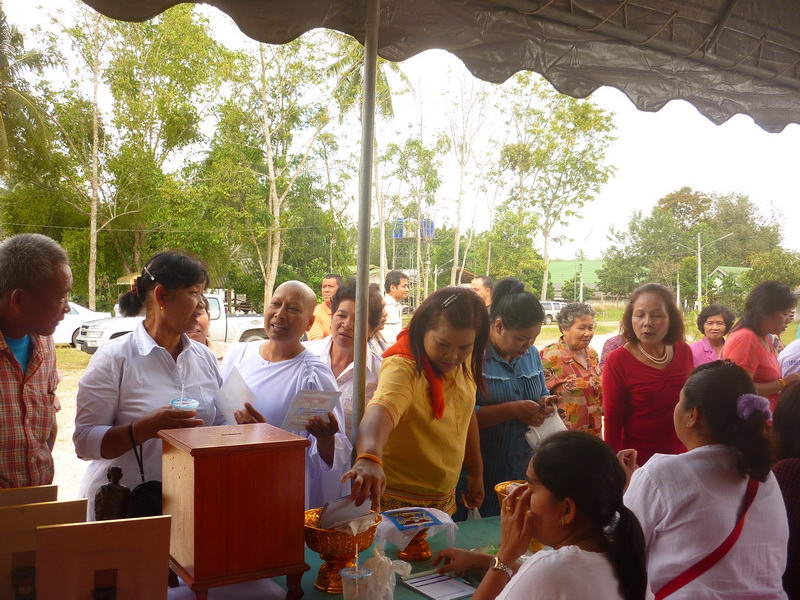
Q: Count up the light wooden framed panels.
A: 3